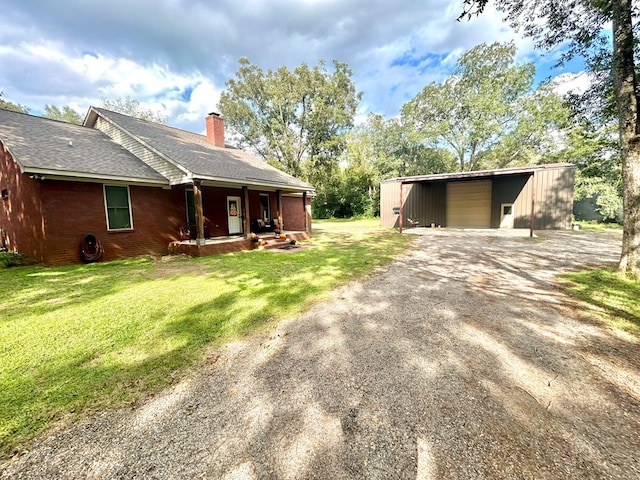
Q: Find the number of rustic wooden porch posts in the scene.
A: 4